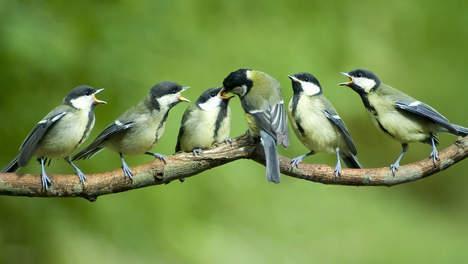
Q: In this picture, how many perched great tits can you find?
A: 6